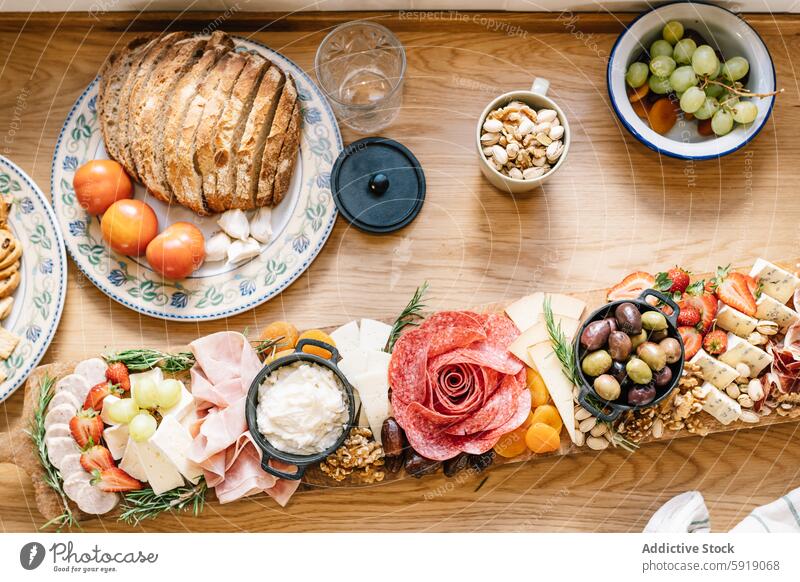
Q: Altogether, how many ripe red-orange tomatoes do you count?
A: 3